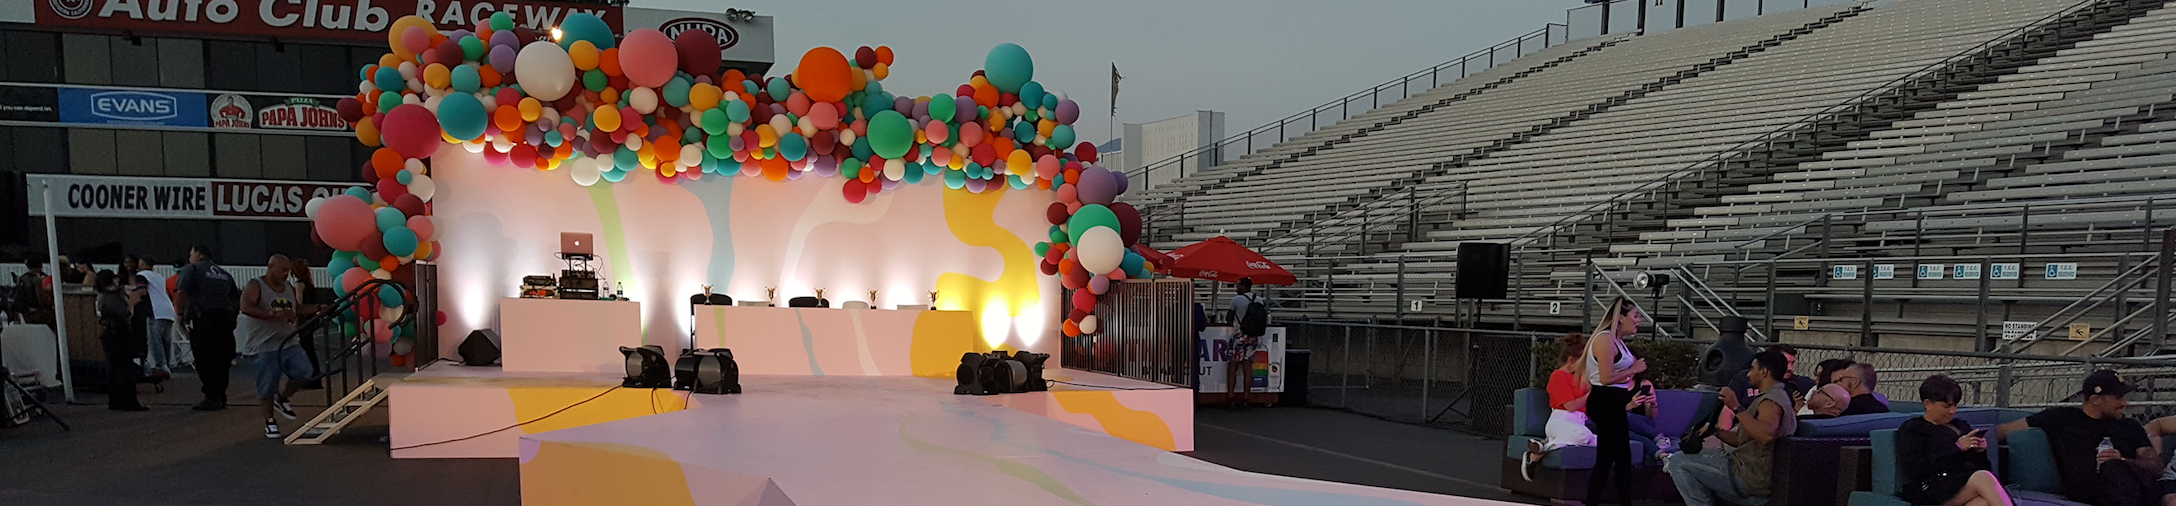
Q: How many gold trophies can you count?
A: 5